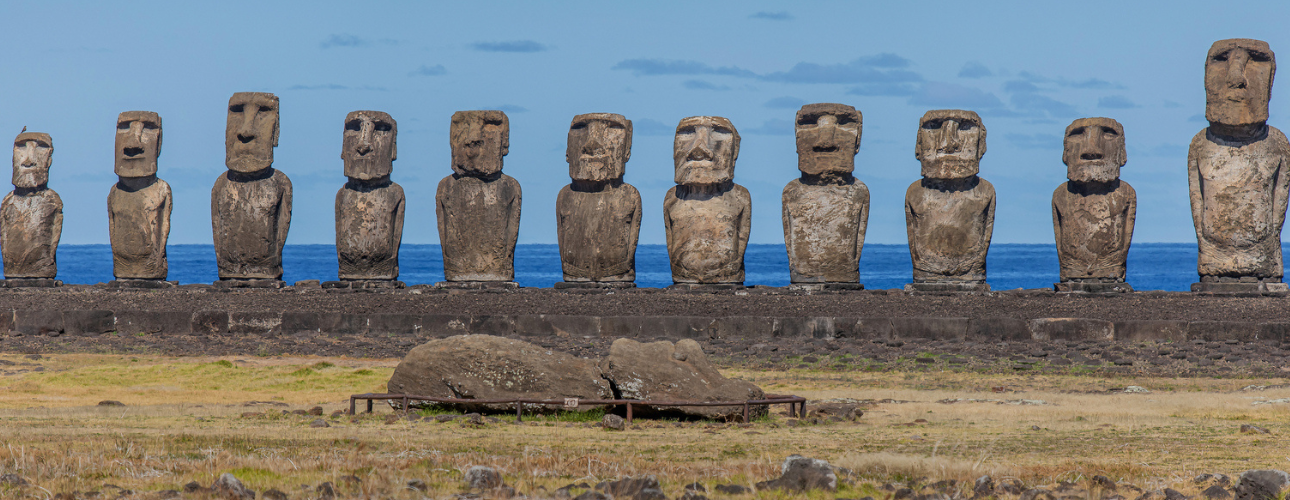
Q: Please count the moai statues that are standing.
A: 11